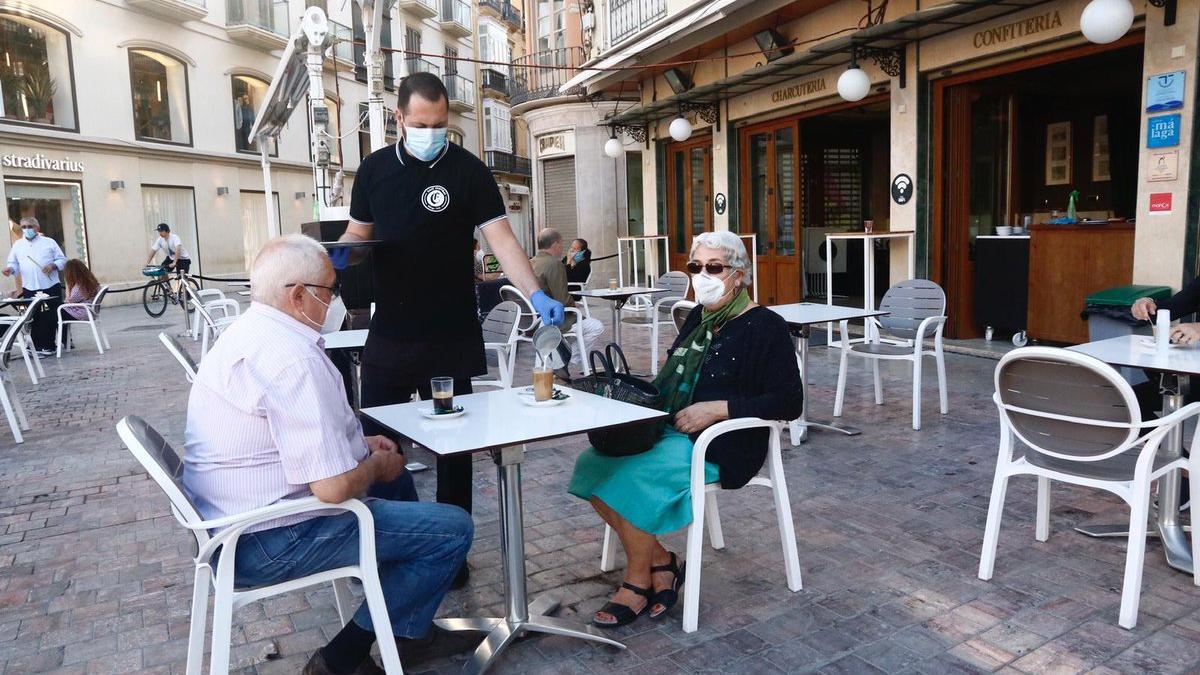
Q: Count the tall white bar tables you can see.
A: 3